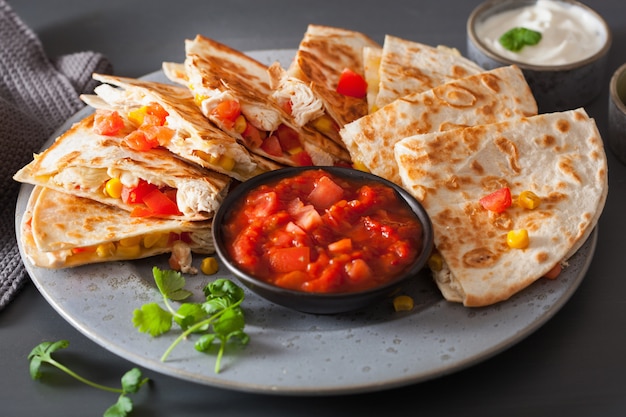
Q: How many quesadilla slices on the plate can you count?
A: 8